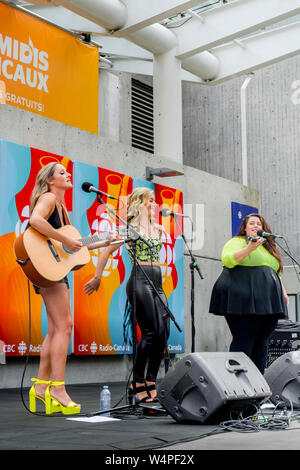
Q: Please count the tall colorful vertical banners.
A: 3